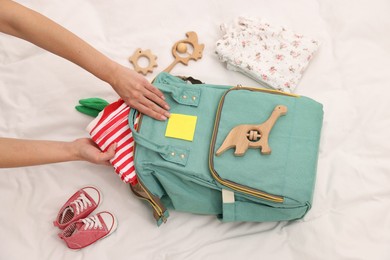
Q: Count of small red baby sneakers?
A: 2